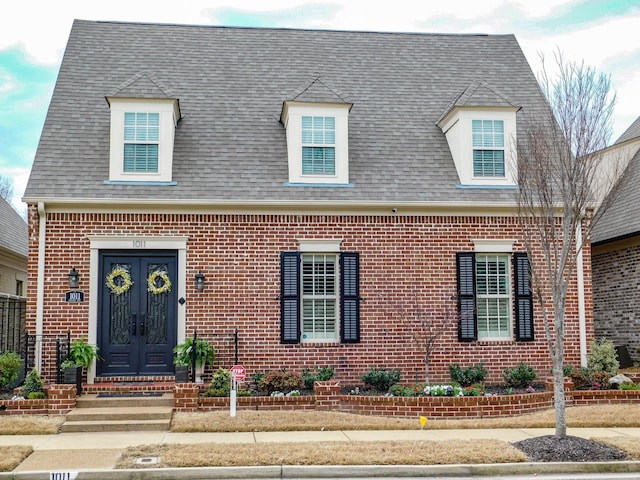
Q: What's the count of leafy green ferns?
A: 2